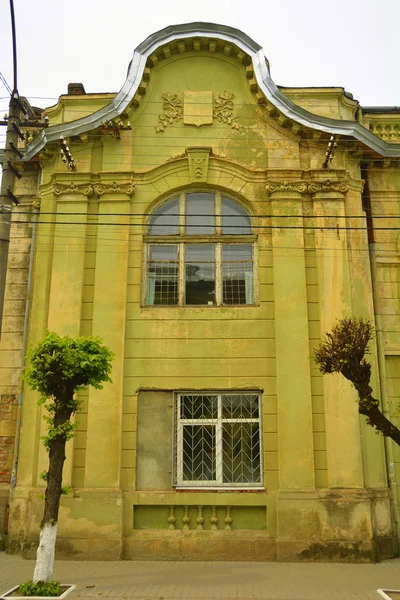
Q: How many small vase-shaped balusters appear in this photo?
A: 5